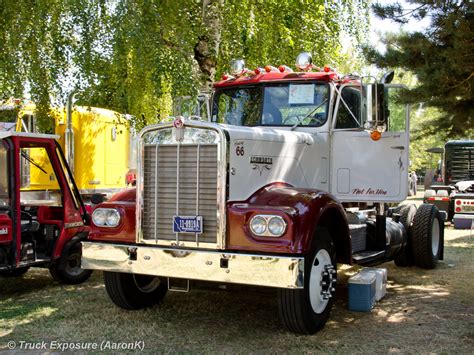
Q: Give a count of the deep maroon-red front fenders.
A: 2